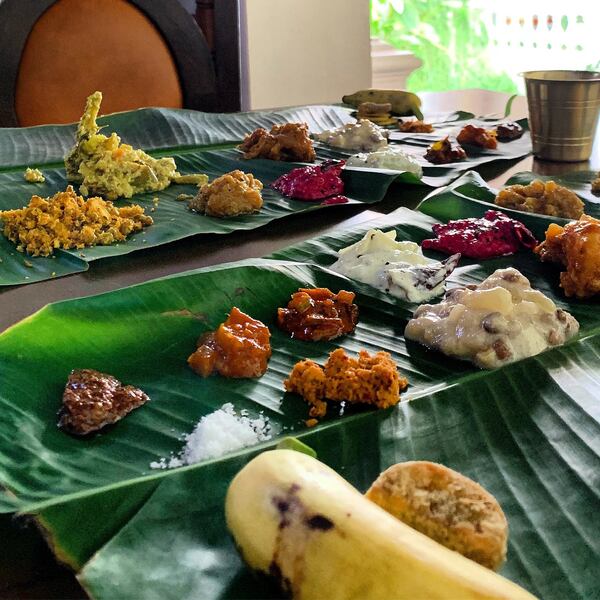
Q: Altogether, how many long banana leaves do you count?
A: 2